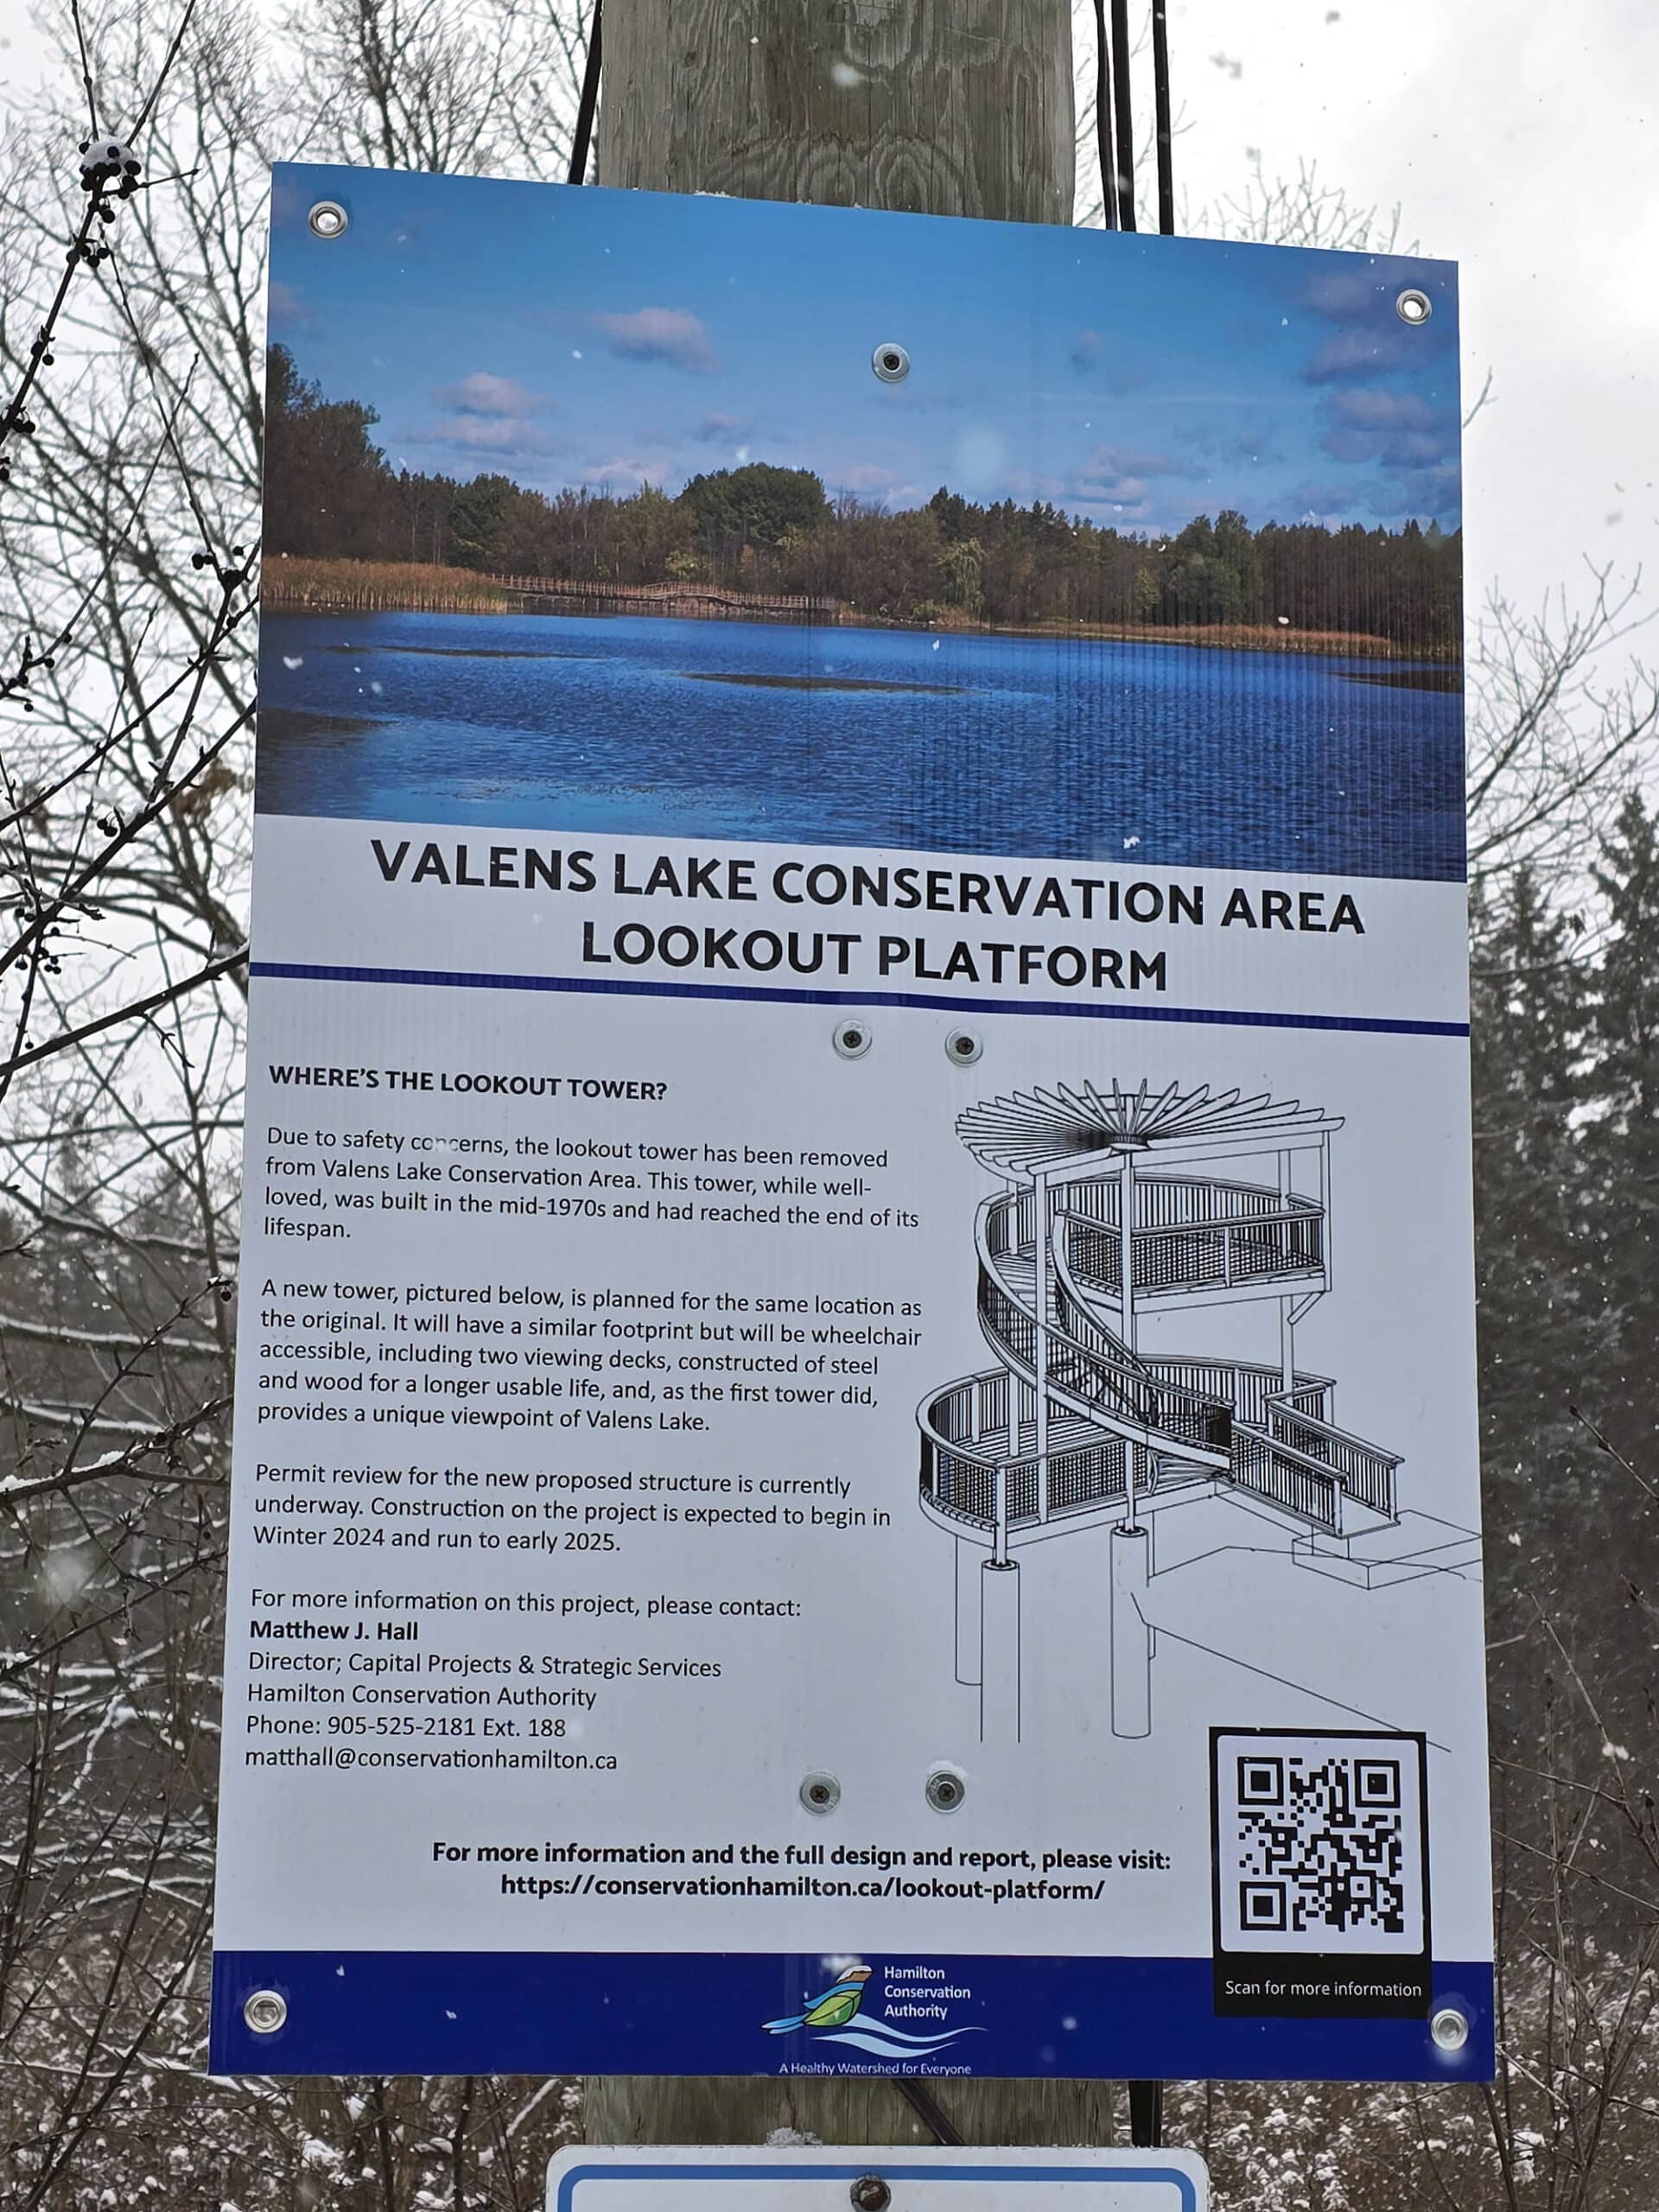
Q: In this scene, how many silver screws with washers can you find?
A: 5